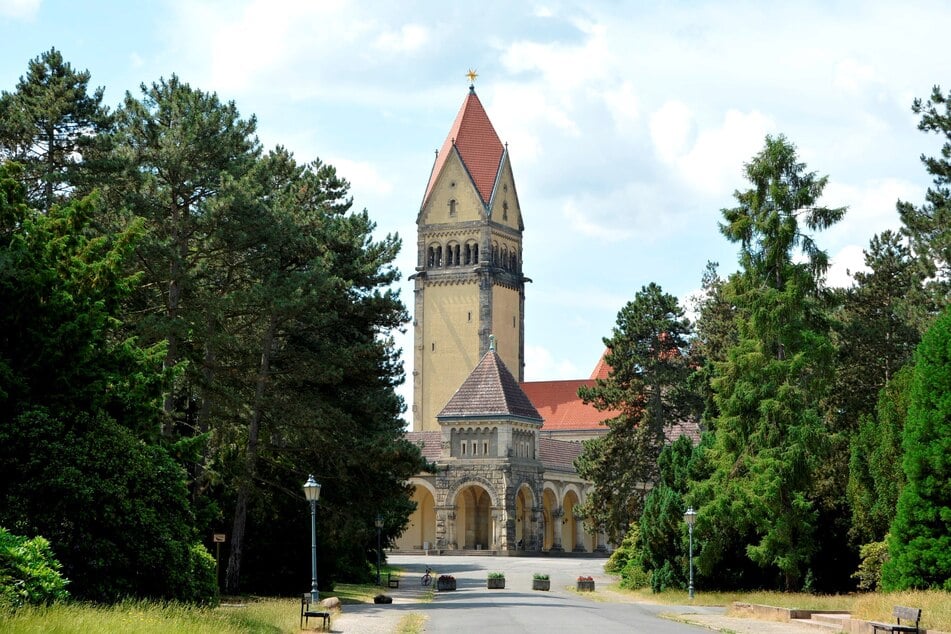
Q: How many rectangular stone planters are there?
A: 4